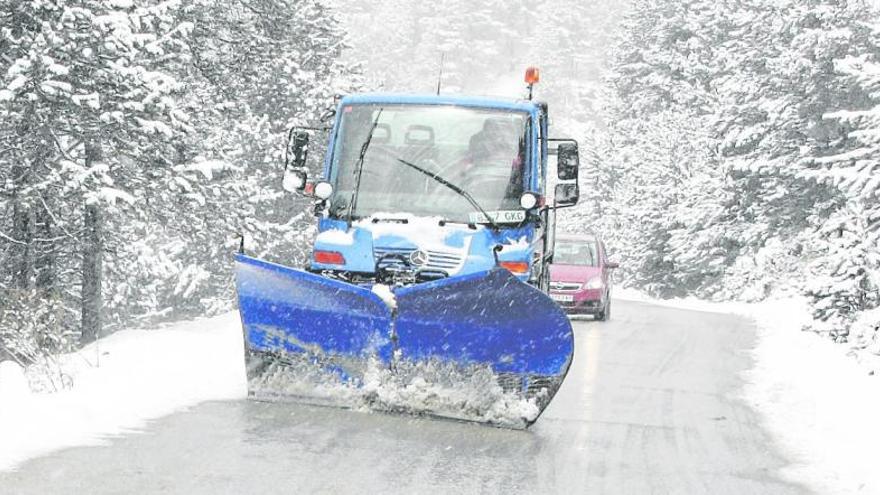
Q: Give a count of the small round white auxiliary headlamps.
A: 2